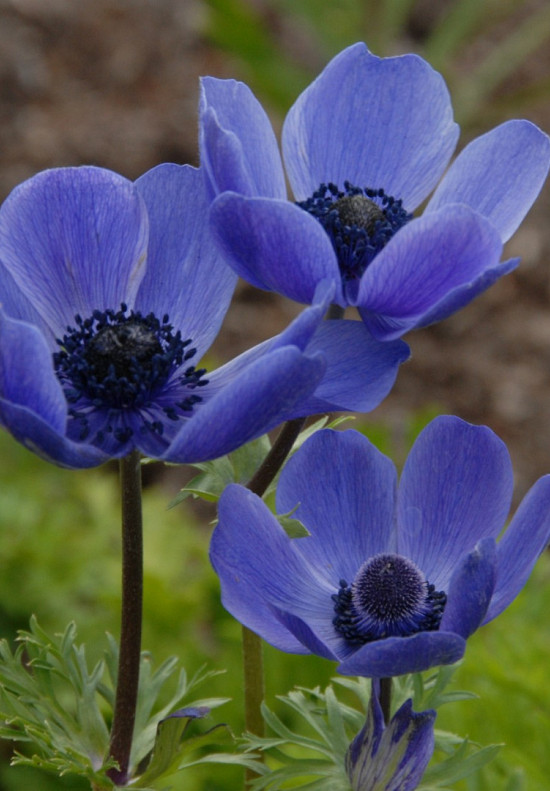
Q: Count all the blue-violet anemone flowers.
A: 3